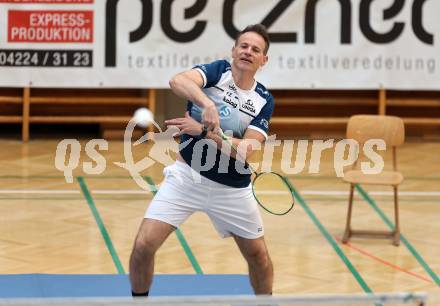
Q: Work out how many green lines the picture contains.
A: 4